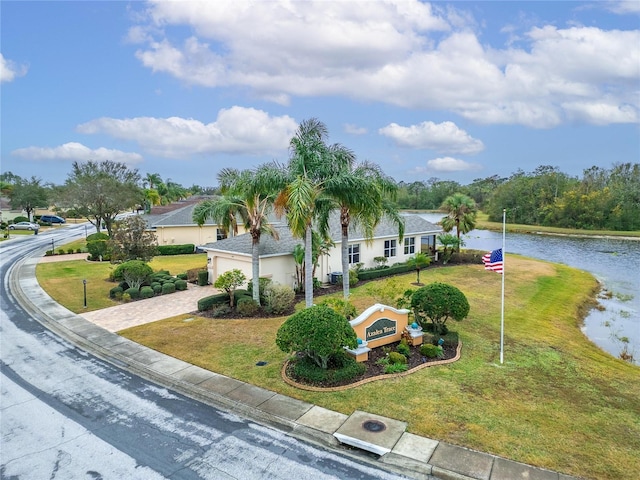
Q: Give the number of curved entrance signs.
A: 1